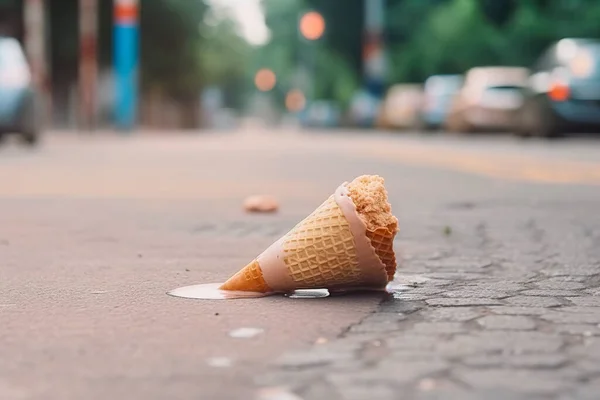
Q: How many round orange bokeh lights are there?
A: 3